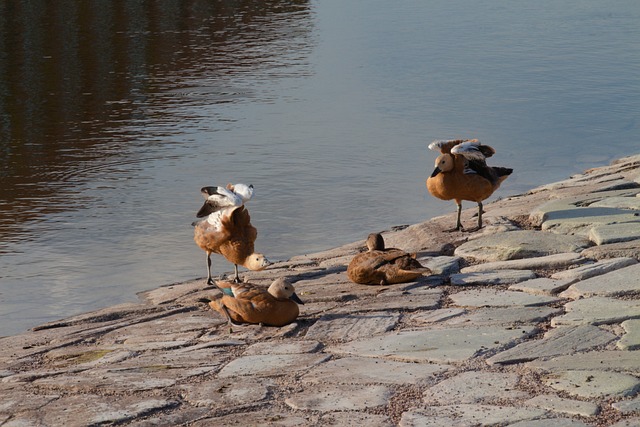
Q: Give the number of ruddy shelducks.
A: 4